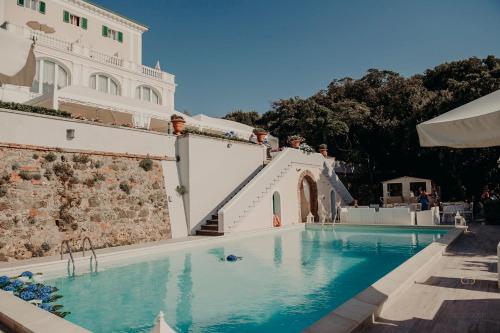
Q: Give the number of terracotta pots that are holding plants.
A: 4